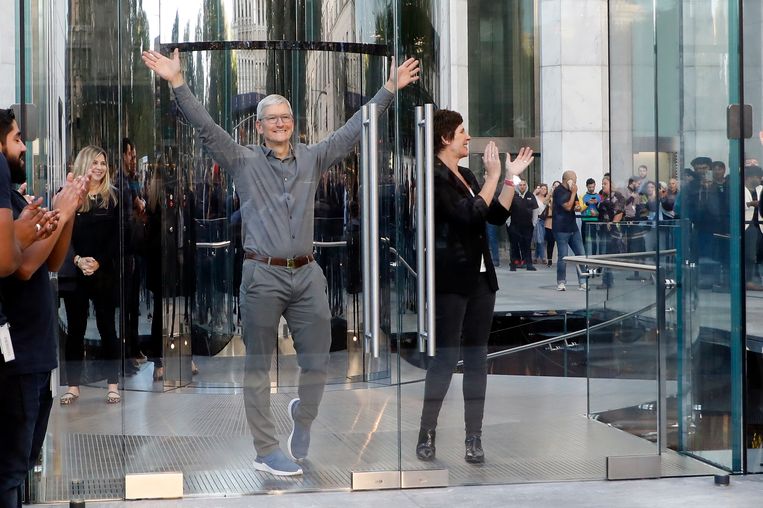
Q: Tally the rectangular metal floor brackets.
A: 4